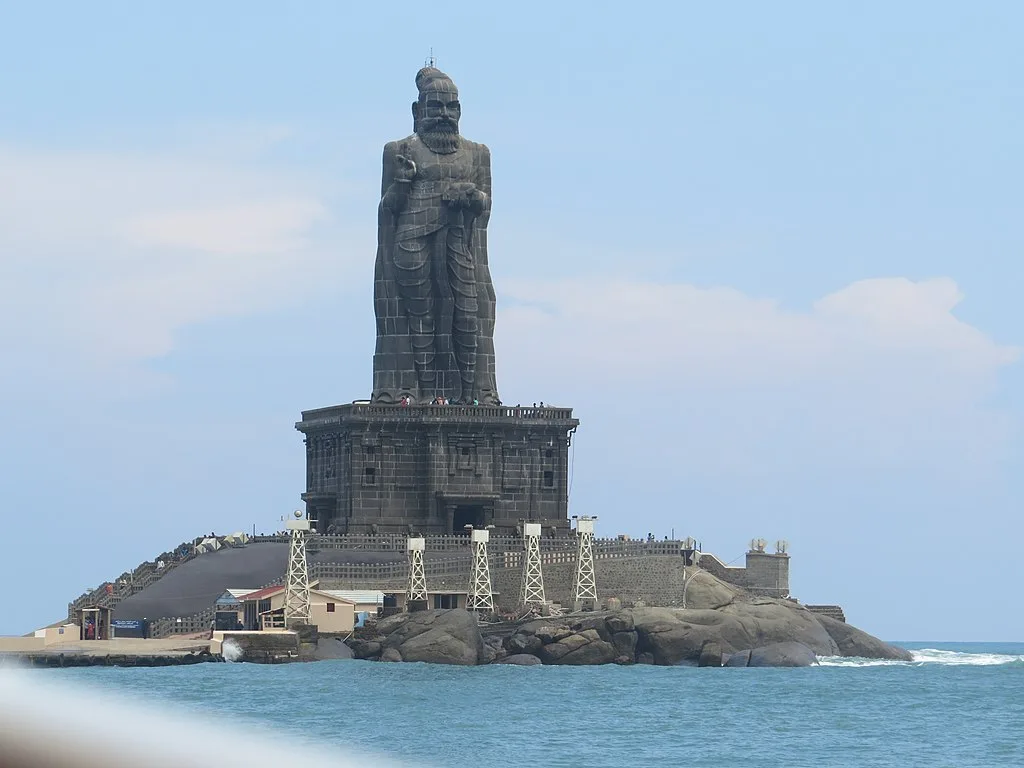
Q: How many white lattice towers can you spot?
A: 5